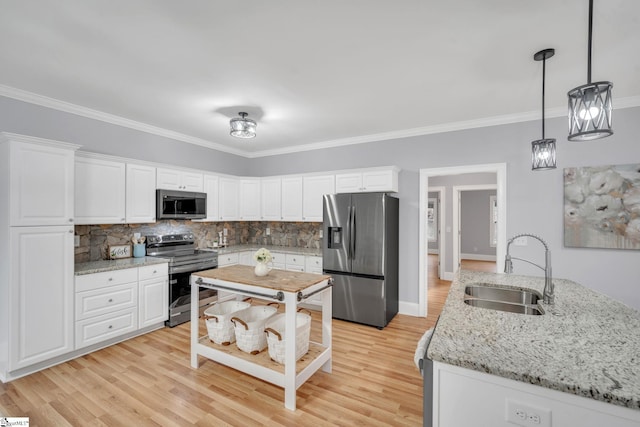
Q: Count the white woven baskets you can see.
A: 3